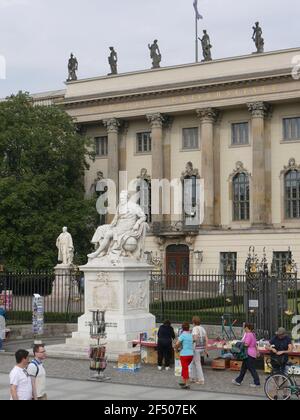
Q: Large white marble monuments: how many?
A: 2